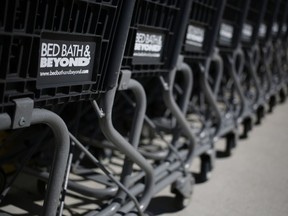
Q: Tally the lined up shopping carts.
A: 8